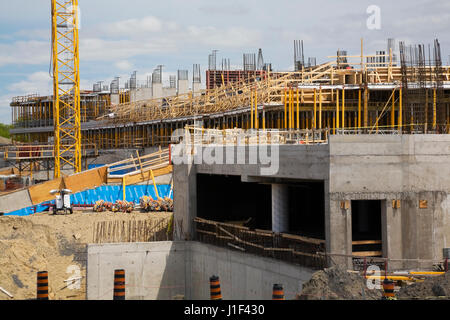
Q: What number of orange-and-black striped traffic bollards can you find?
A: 5